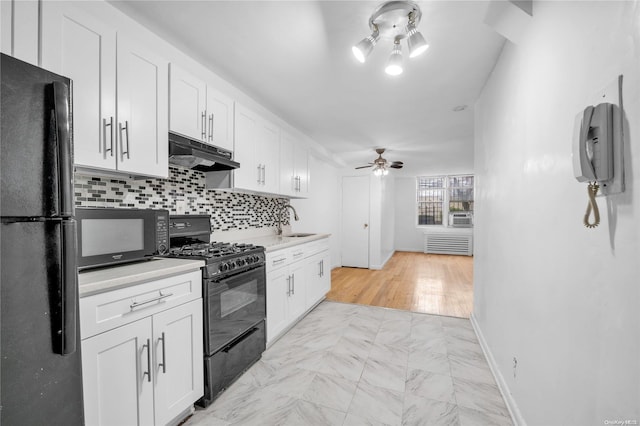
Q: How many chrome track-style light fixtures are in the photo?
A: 1